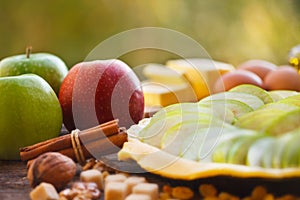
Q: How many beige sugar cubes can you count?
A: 7